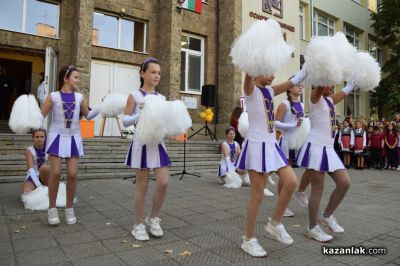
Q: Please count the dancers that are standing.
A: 5